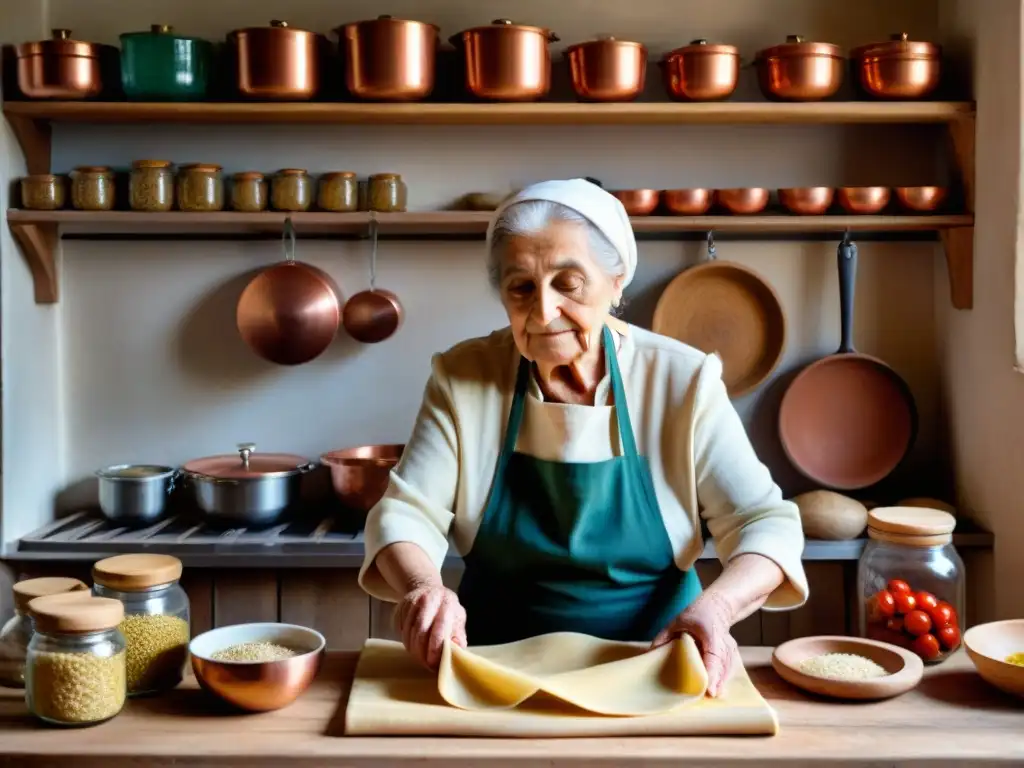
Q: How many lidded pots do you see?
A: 10